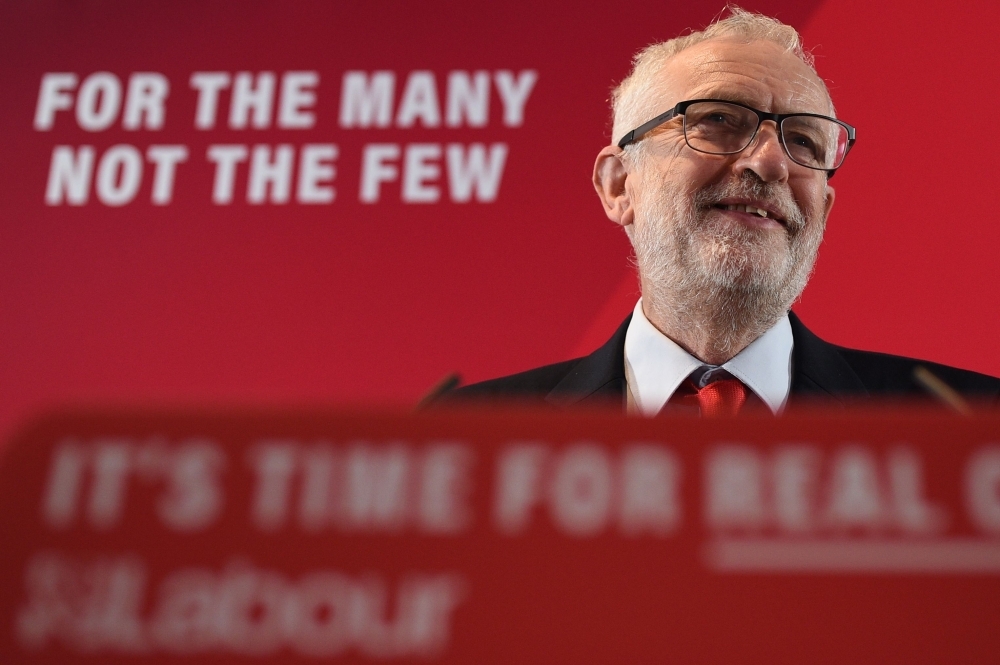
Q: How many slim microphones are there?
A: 2